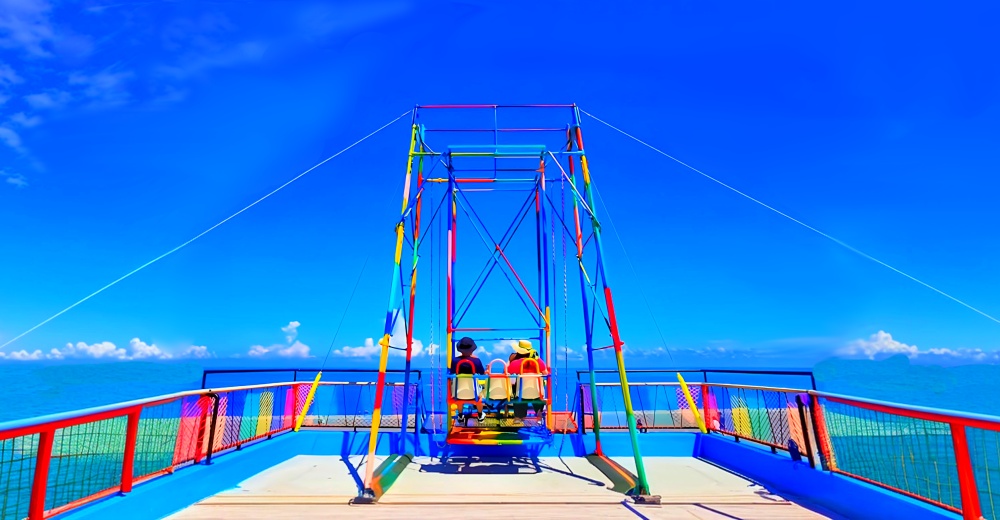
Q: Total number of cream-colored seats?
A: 3